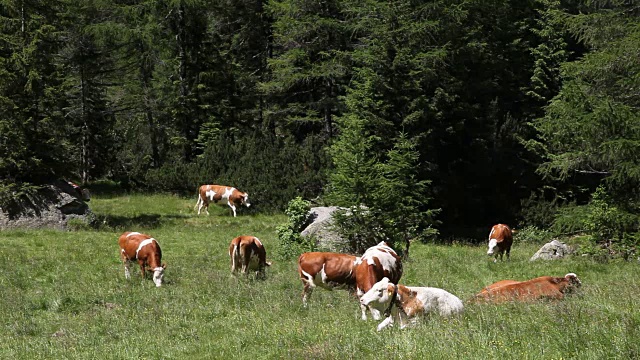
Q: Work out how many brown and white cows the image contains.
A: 8